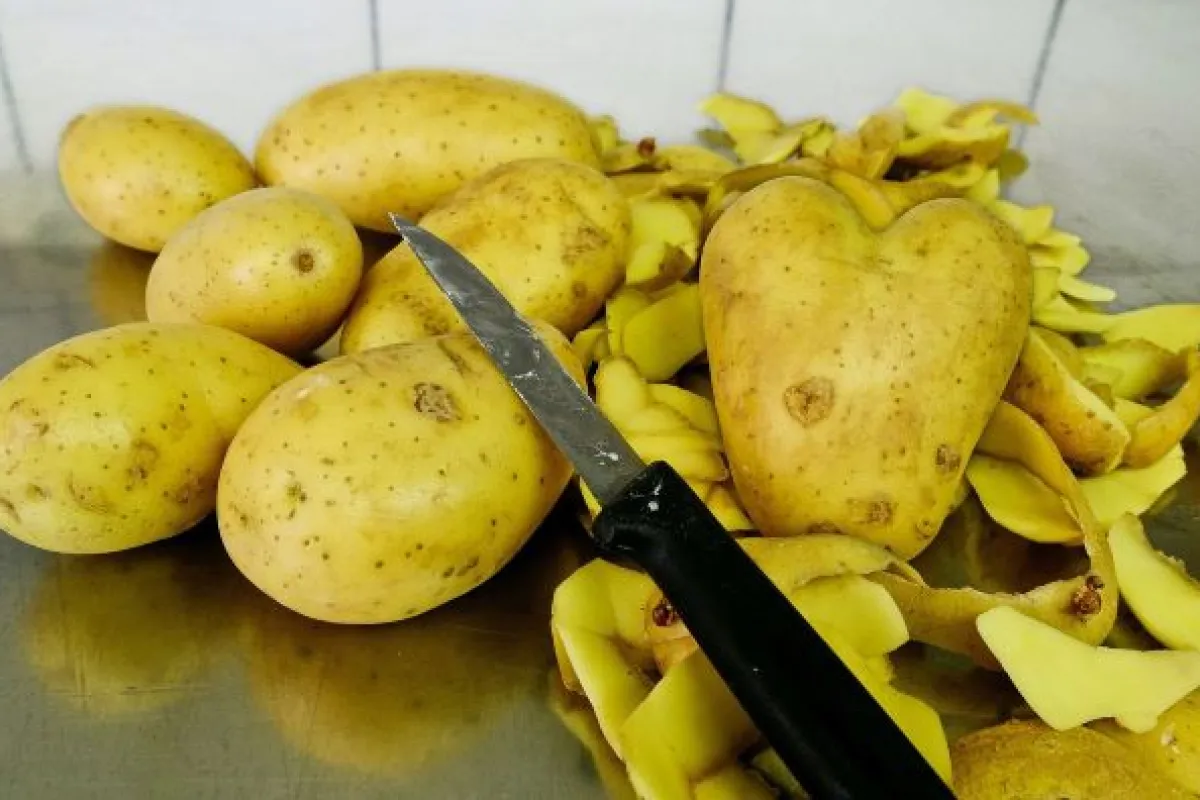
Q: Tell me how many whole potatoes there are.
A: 7